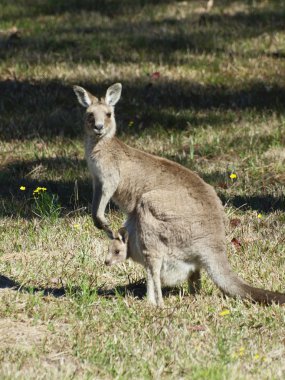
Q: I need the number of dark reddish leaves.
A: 3